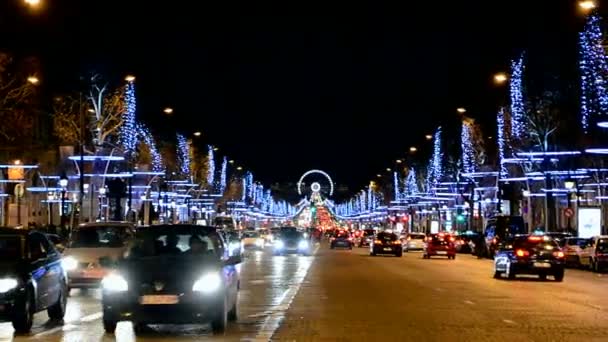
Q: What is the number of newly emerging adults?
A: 0